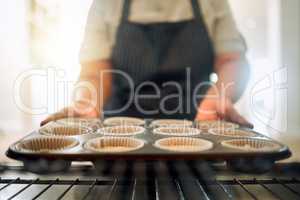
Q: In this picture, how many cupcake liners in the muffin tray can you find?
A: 12